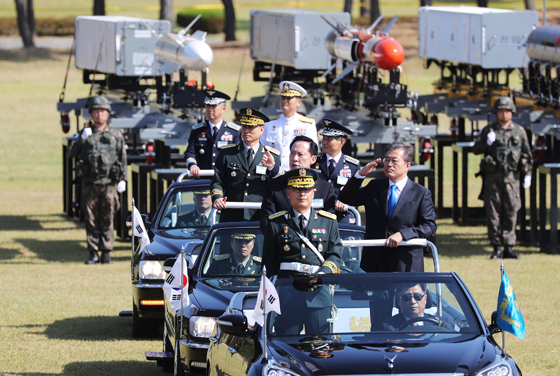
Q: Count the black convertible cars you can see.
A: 3